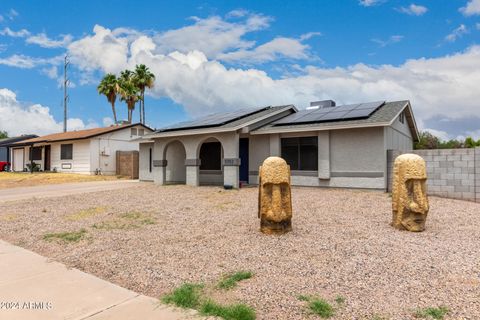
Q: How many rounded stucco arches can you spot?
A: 2